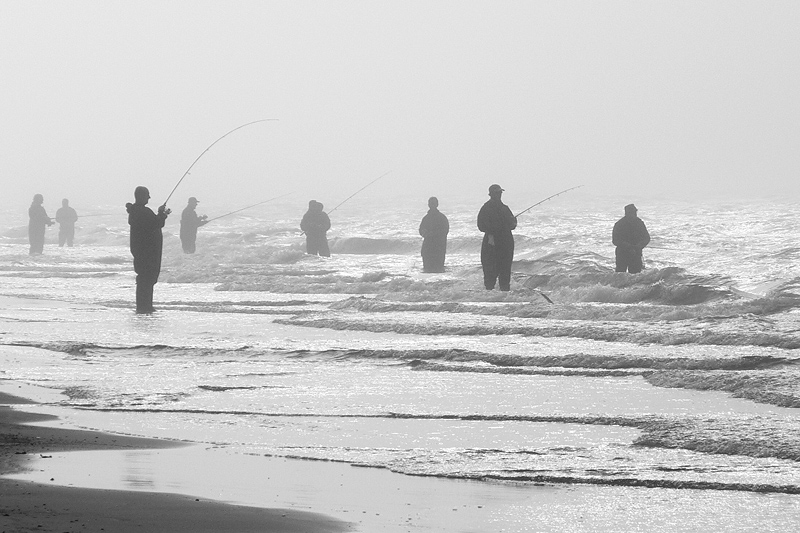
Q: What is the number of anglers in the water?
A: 8